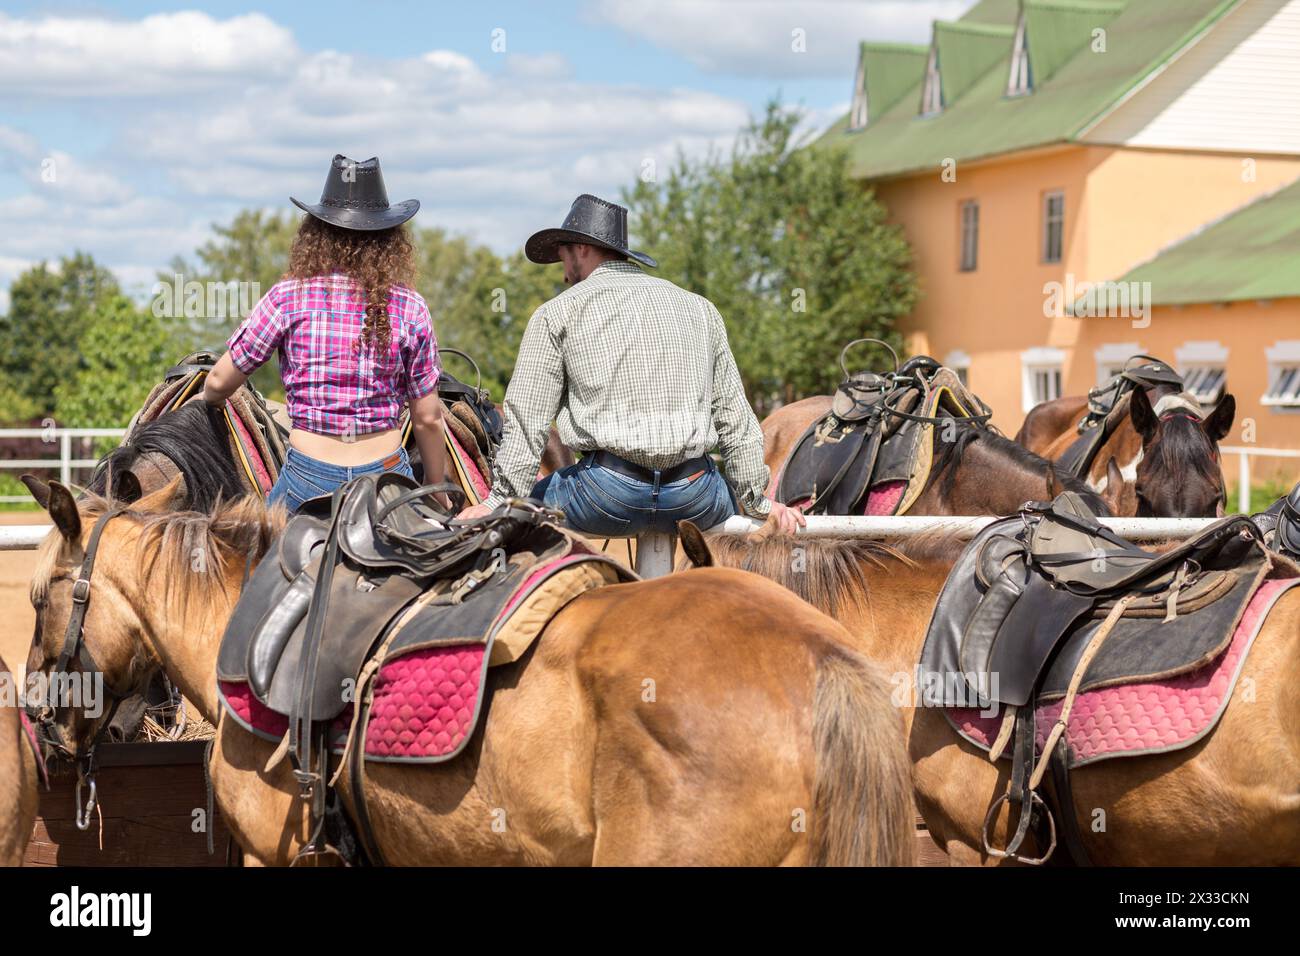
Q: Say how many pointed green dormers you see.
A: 3